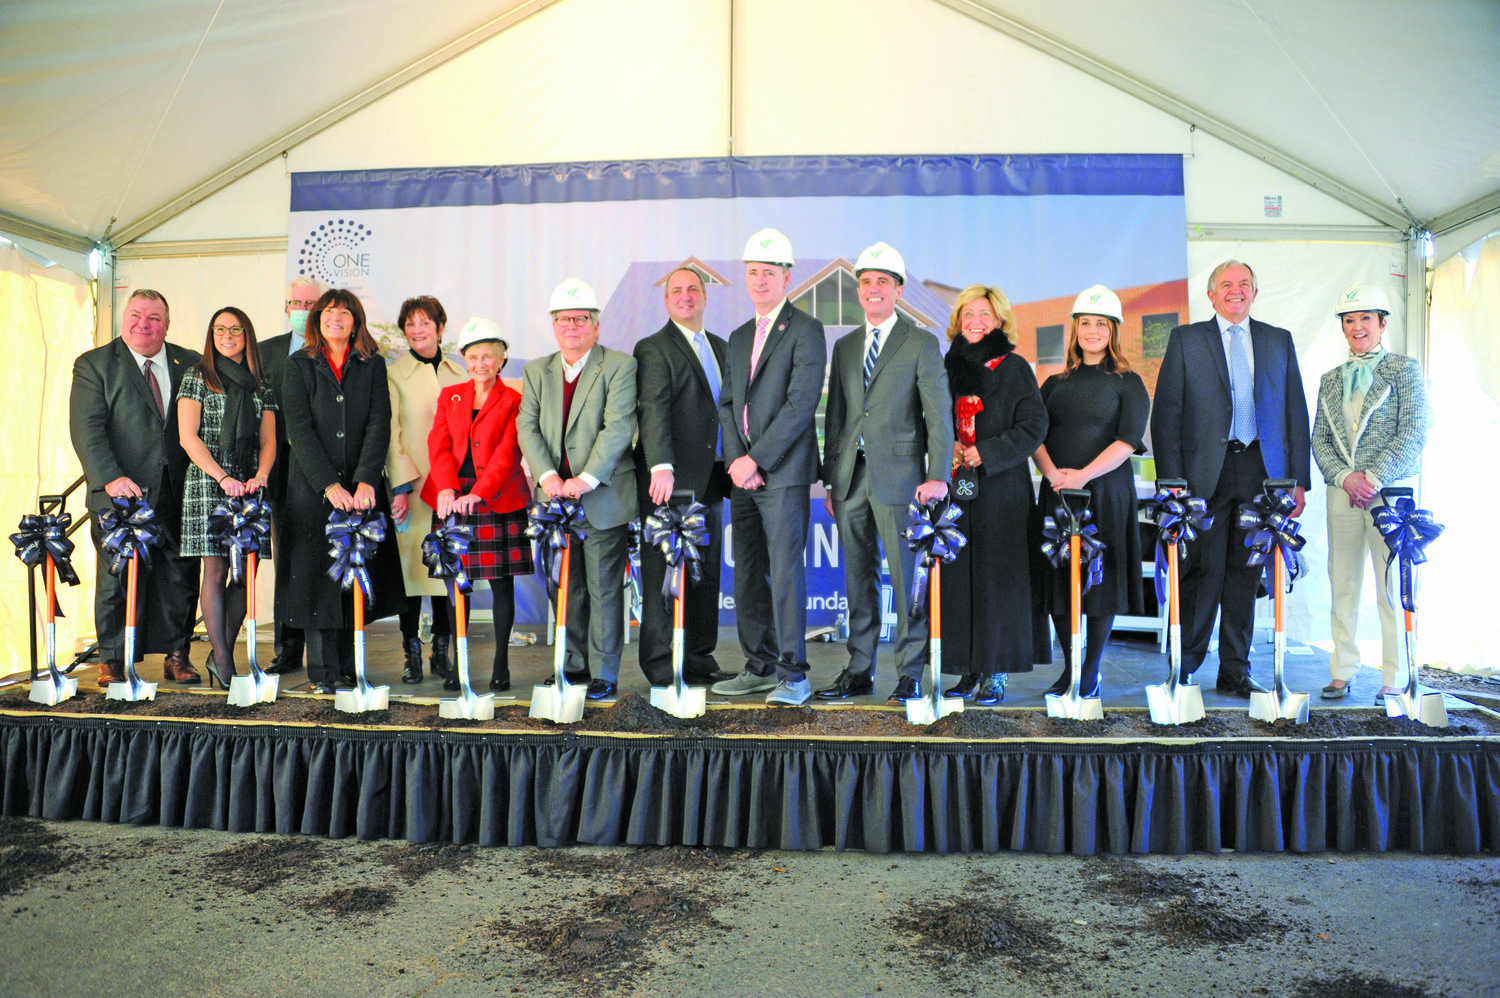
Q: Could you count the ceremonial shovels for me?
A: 12